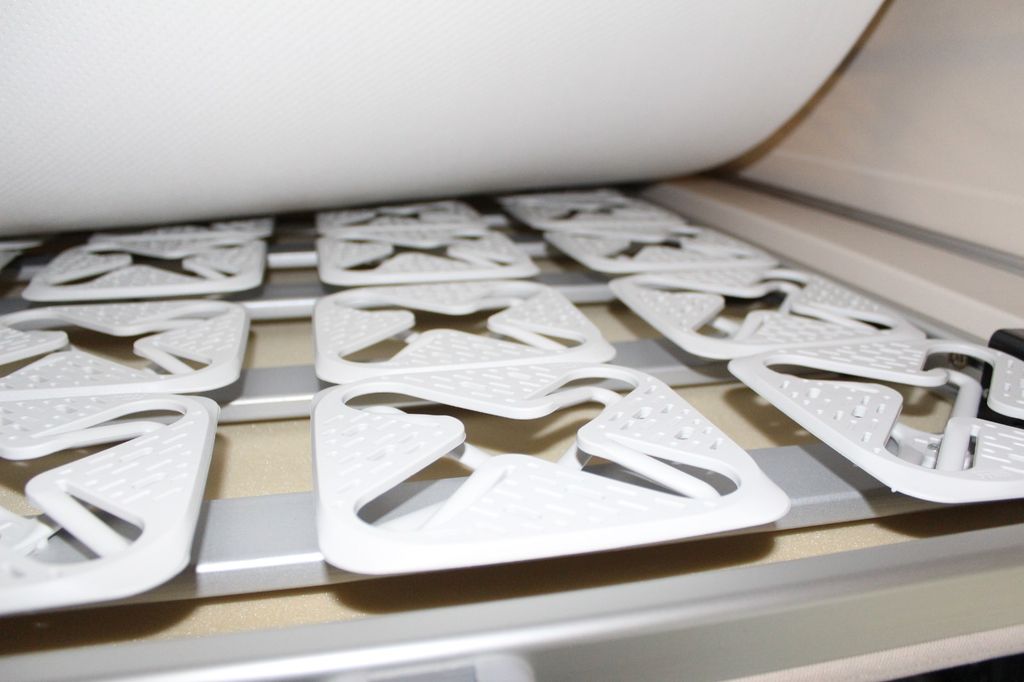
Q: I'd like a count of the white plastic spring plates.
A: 12